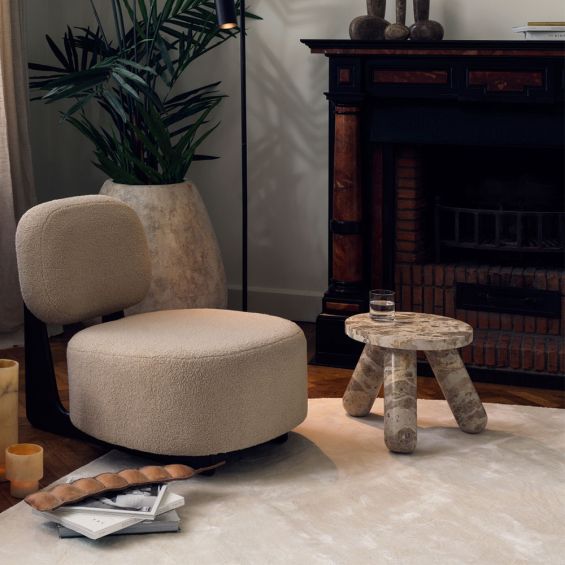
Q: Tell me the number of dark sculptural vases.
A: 3